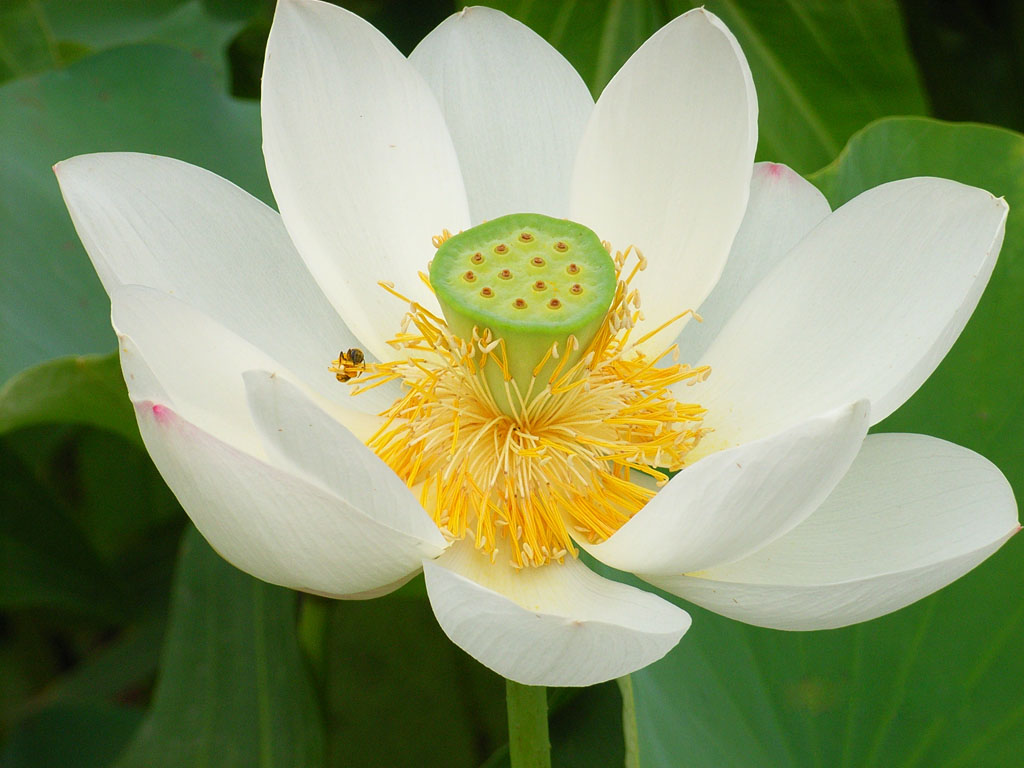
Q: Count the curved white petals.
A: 12